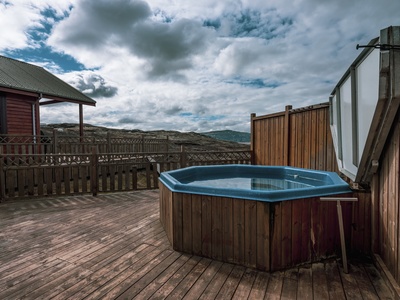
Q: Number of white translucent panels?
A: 3